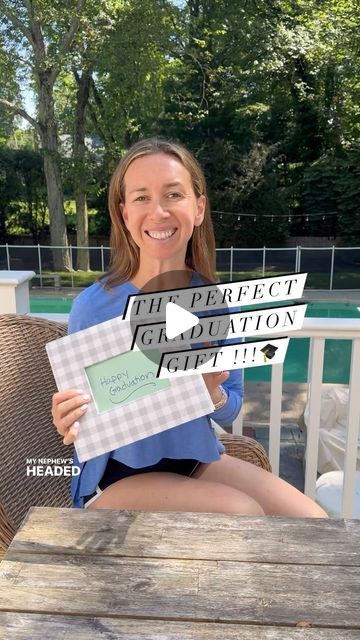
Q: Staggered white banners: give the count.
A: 3